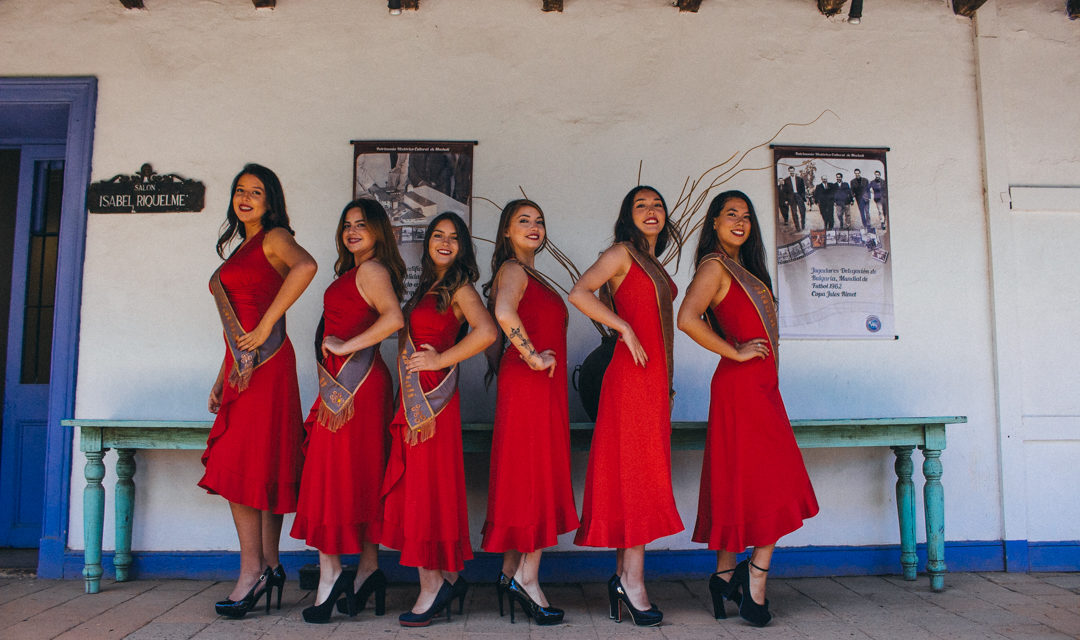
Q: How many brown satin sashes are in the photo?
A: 6